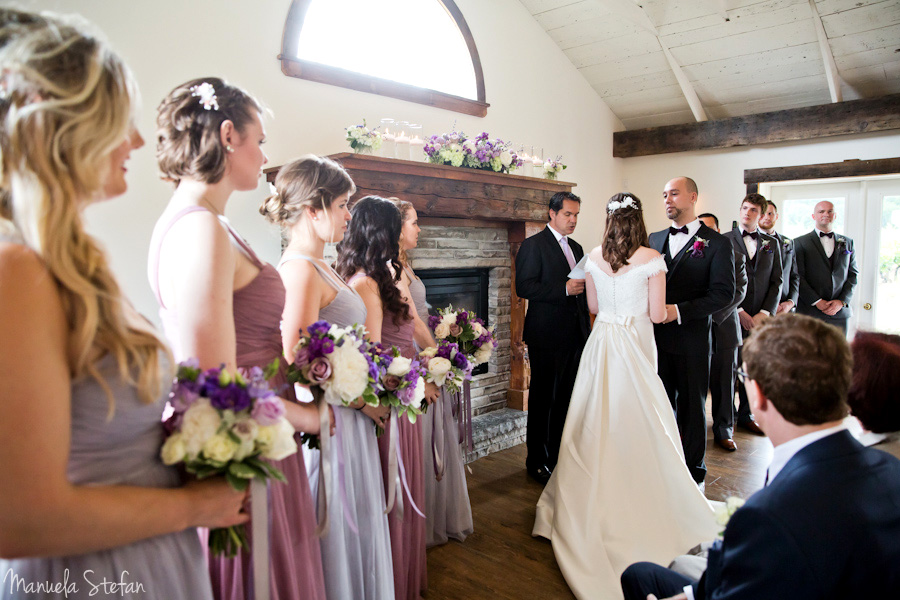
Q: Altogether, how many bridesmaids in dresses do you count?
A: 5